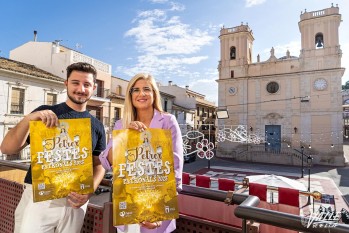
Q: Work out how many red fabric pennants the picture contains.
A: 5